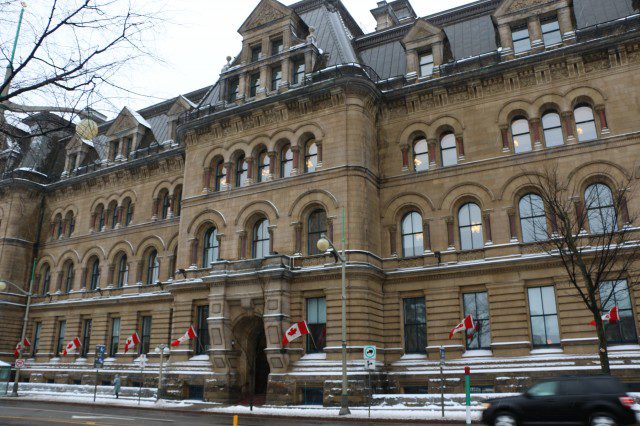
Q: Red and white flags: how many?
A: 7